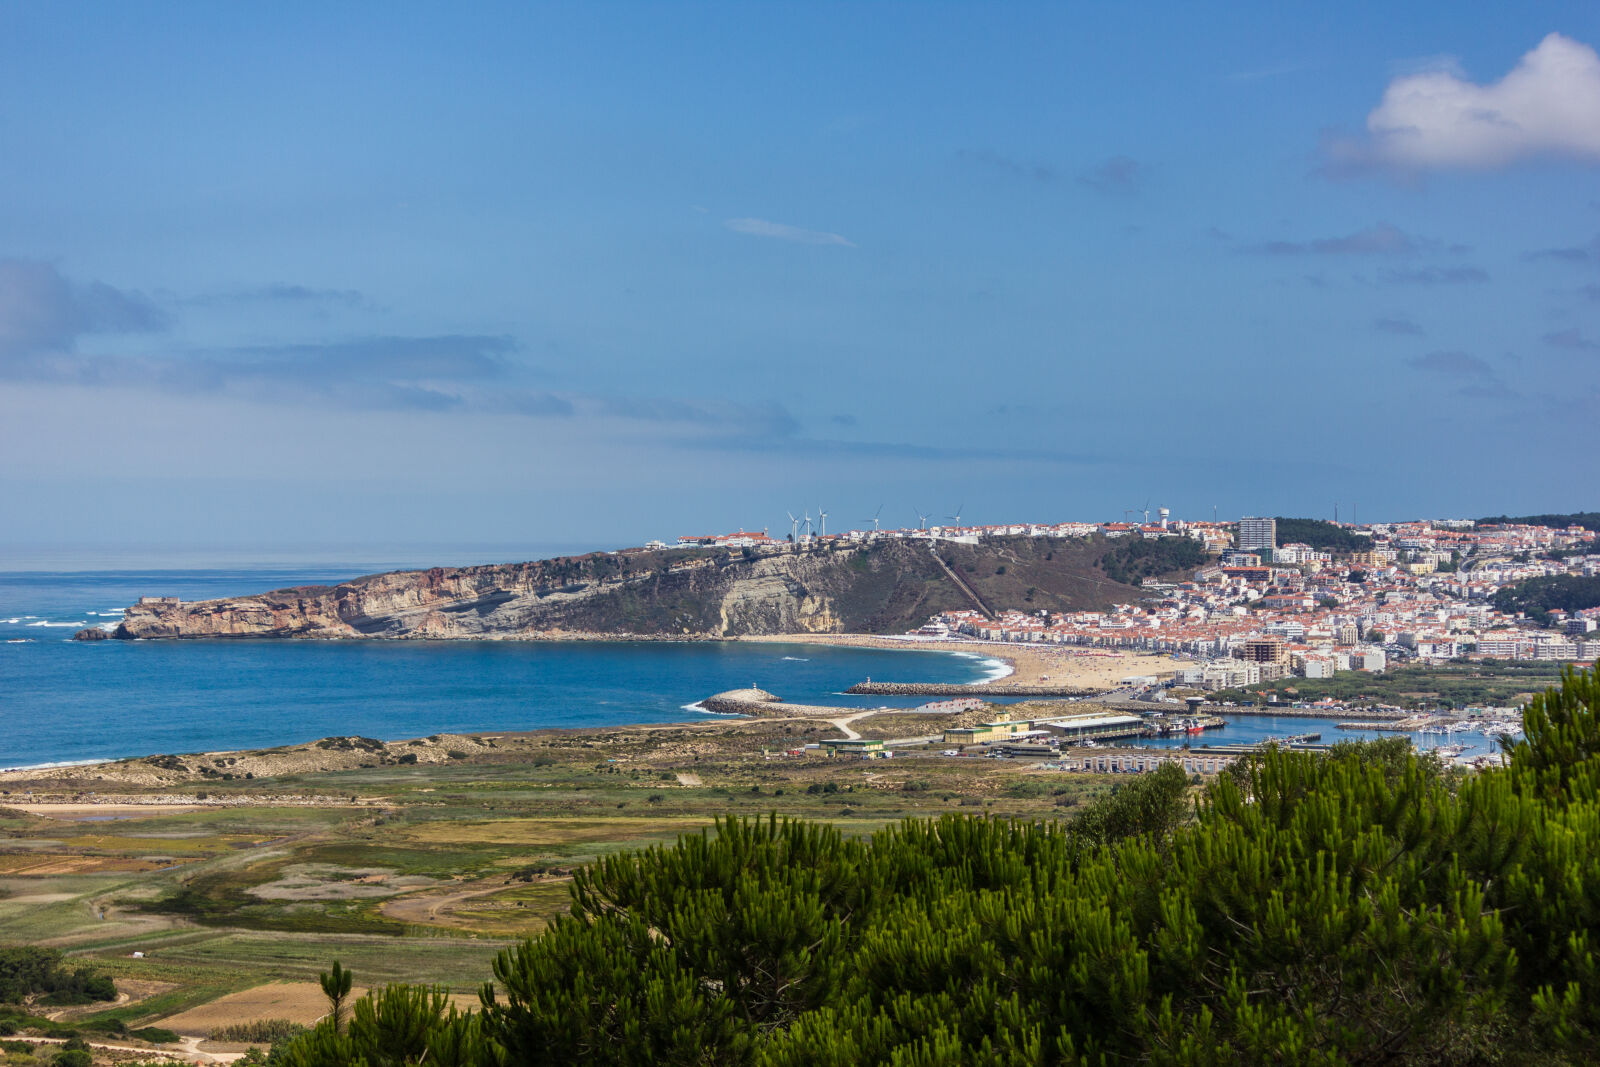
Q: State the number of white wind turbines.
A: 7